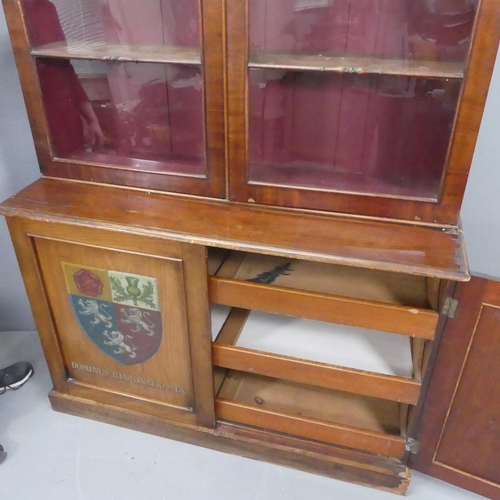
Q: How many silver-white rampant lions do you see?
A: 3